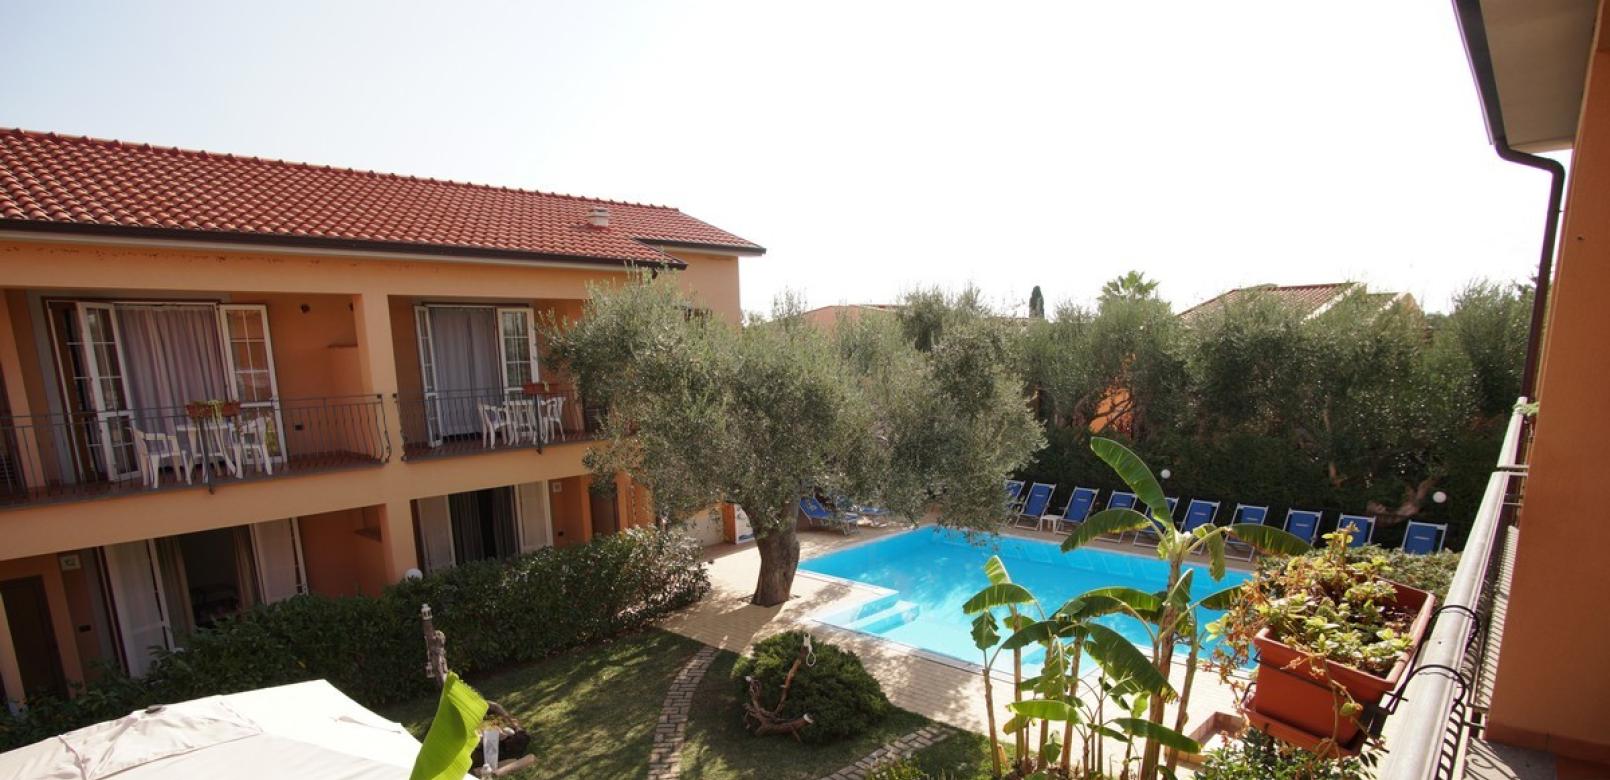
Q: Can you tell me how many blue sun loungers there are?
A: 12